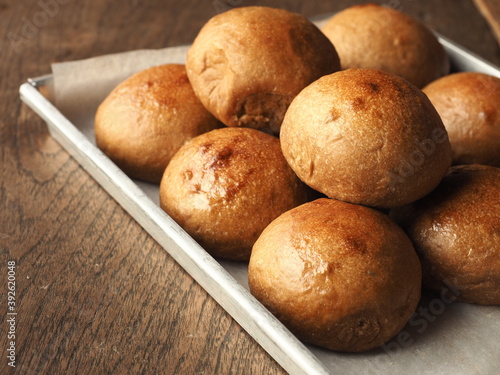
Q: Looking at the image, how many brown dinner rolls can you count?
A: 8